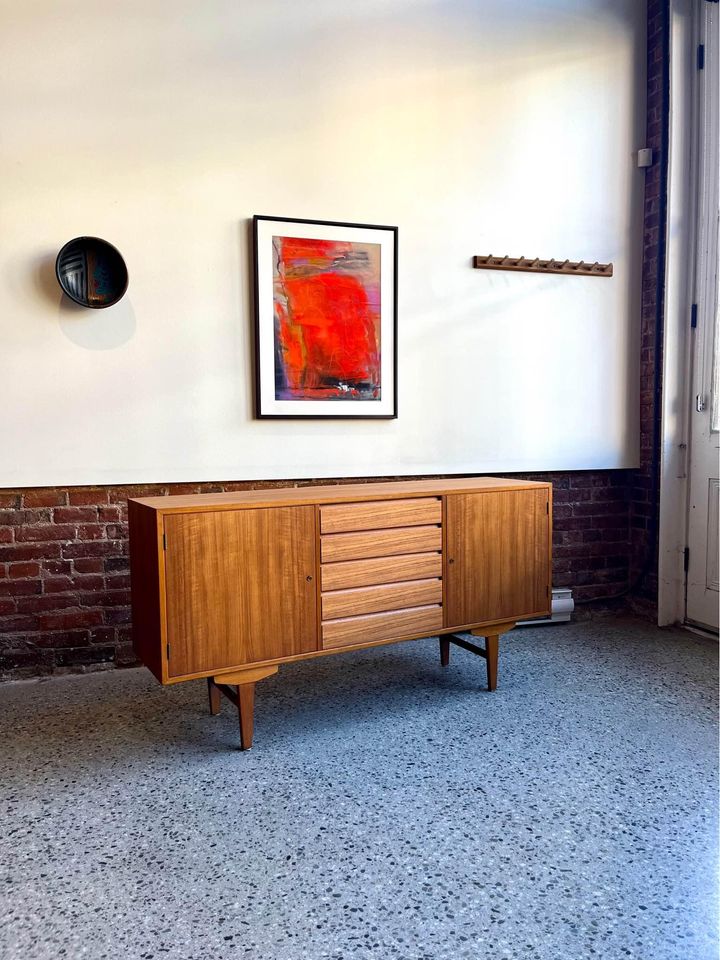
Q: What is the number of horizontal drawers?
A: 5